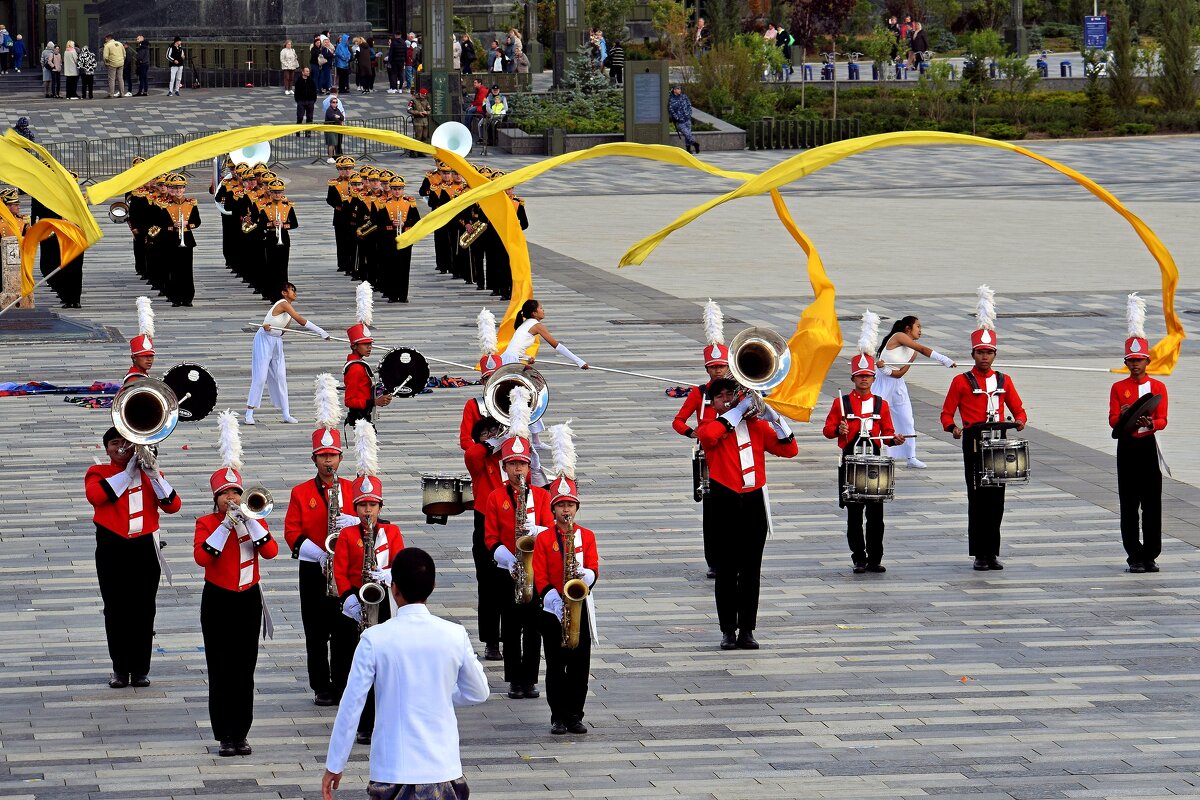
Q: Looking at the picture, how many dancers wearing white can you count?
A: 3